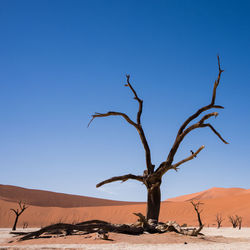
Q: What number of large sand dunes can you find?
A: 2